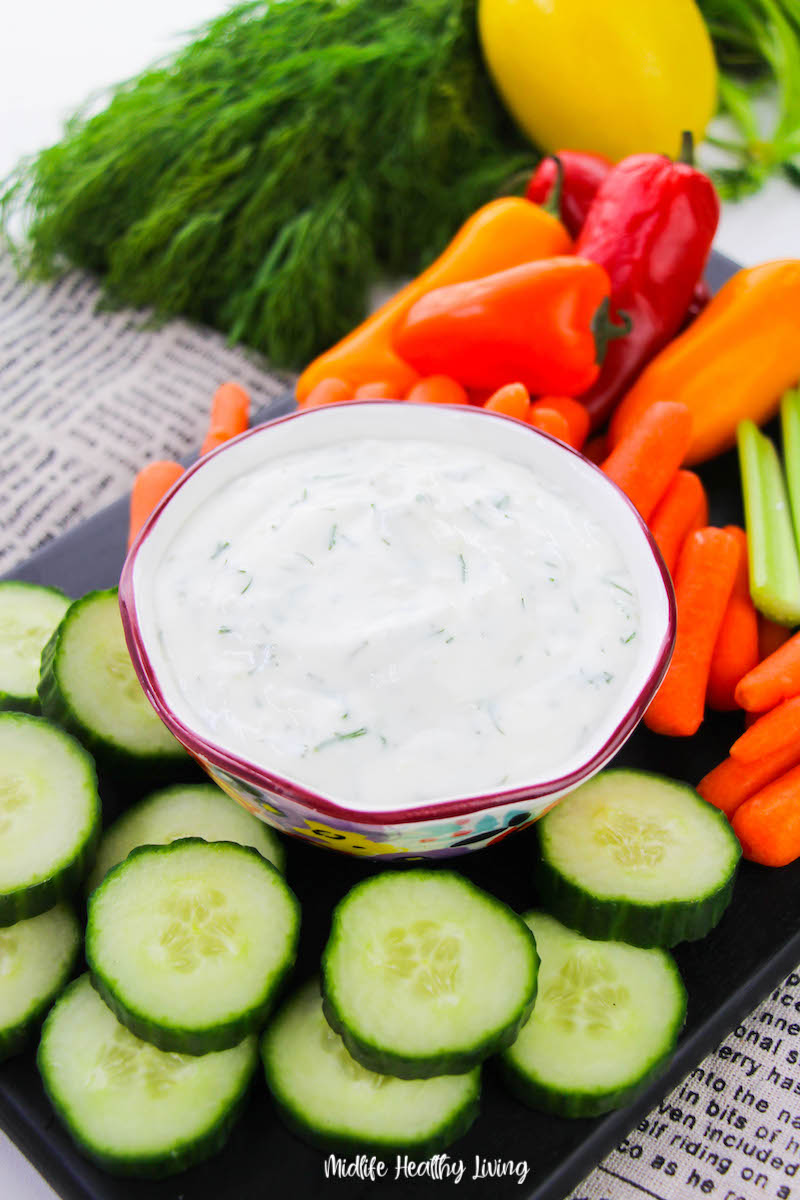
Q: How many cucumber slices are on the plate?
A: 11